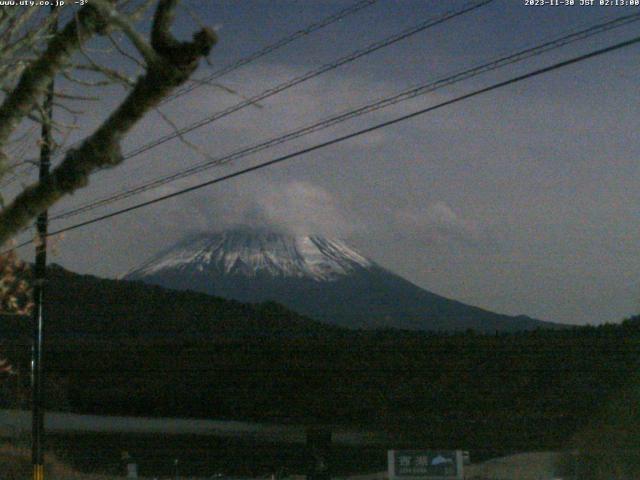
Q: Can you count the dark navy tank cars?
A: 0